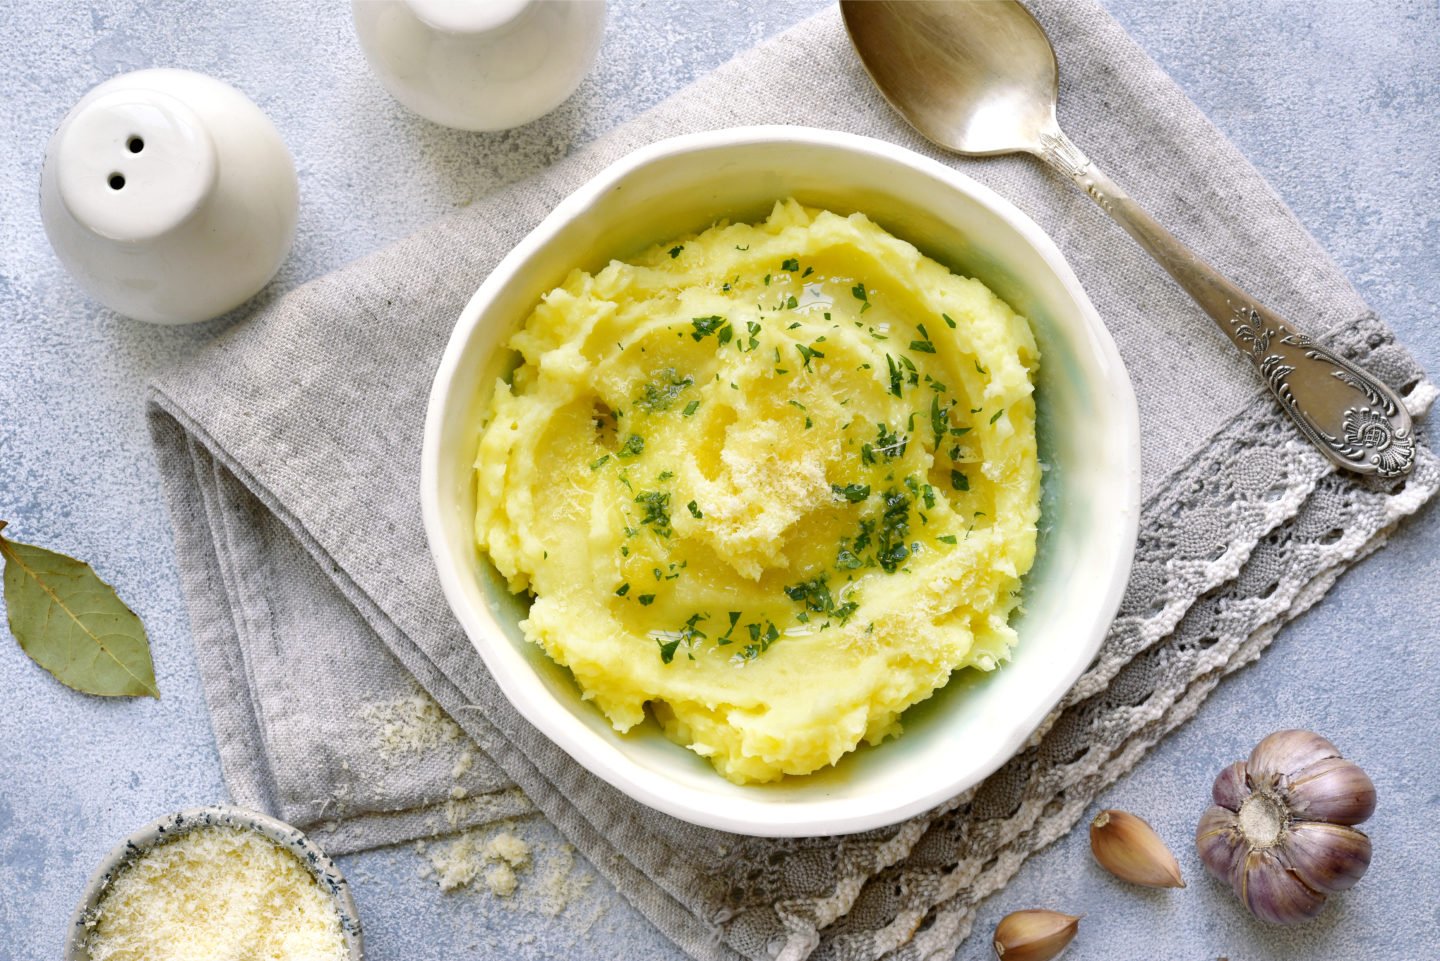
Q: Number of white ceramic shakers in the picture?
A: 2